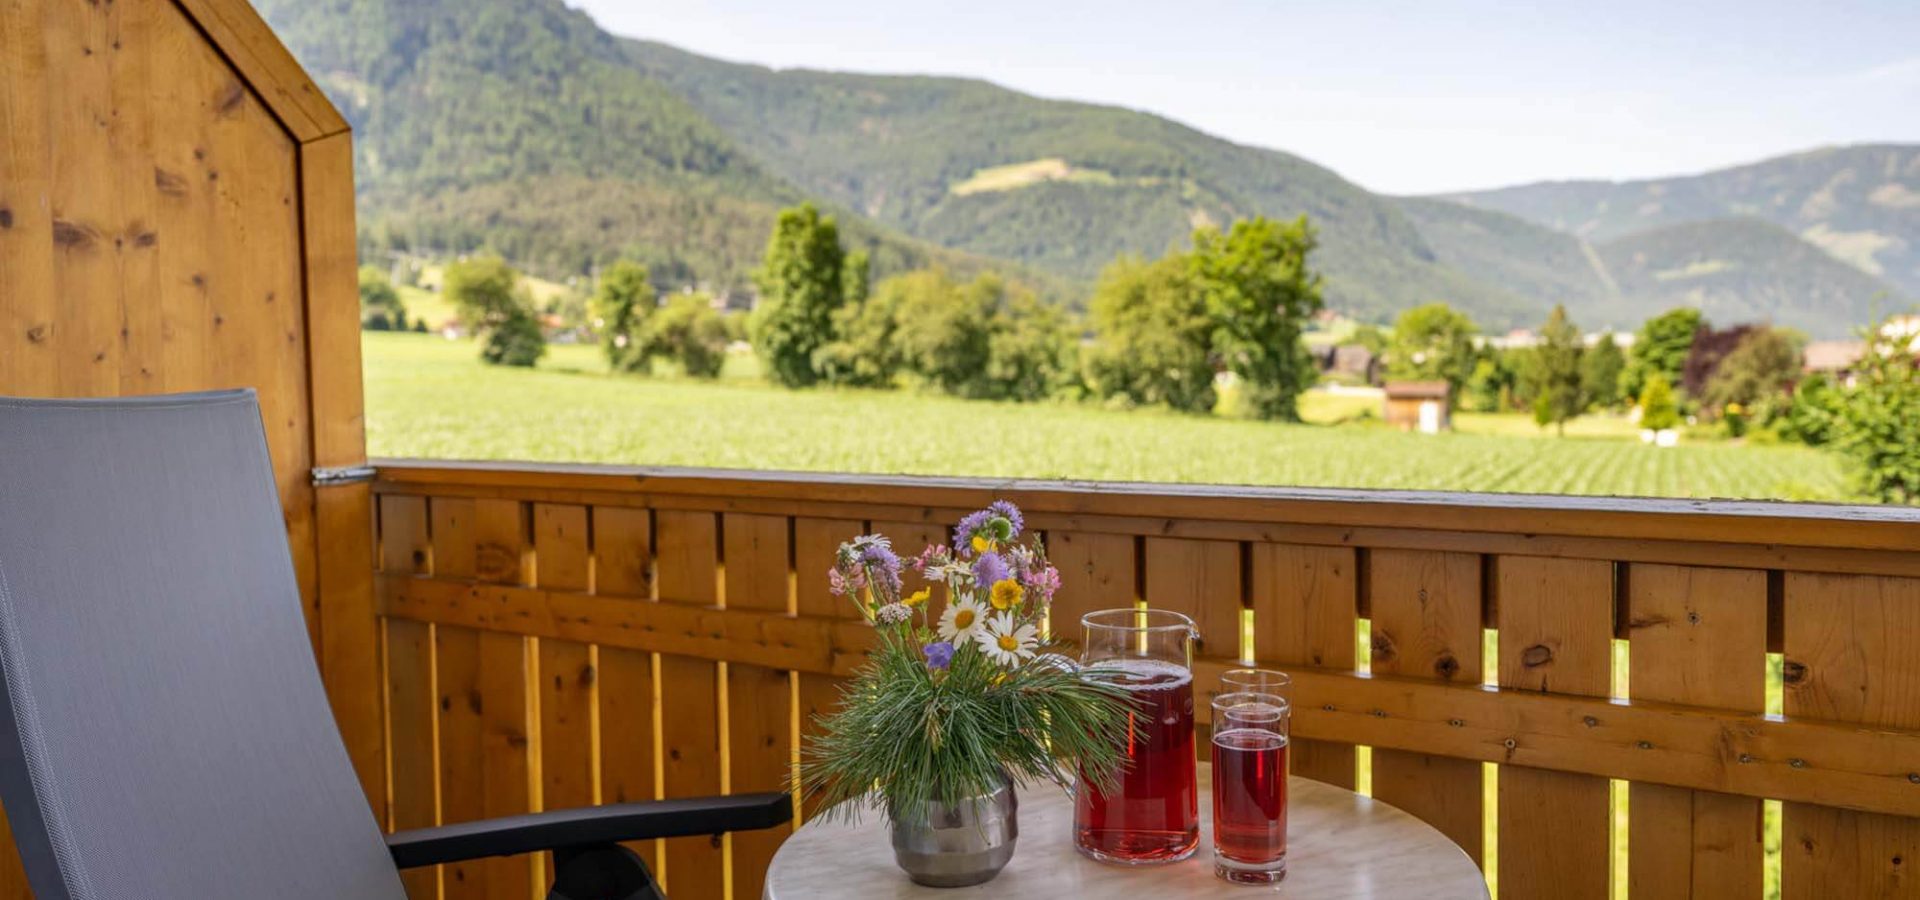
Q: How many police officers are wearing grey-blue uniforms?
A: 0